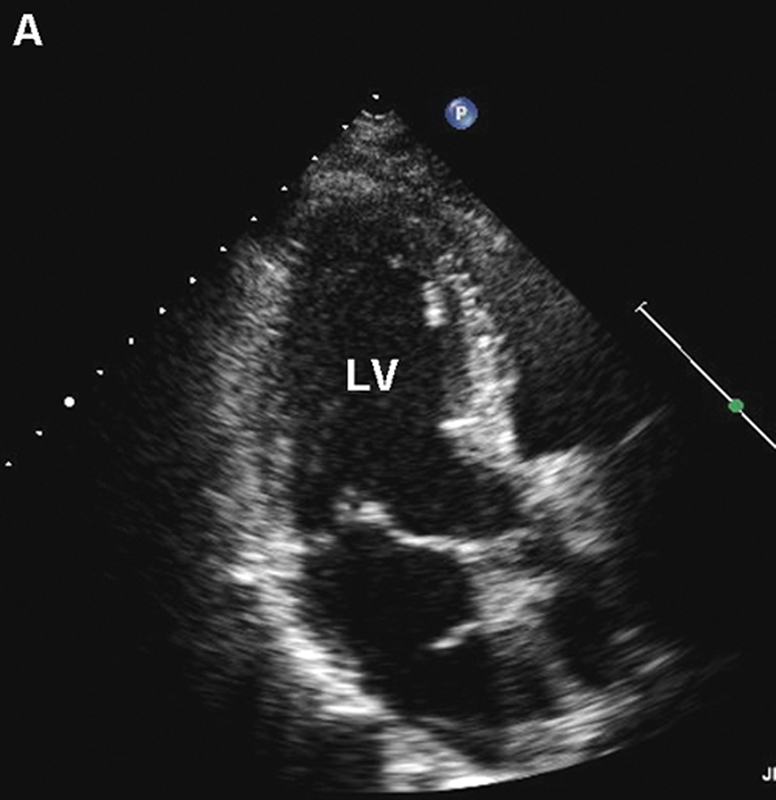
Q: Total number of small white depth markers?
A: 12